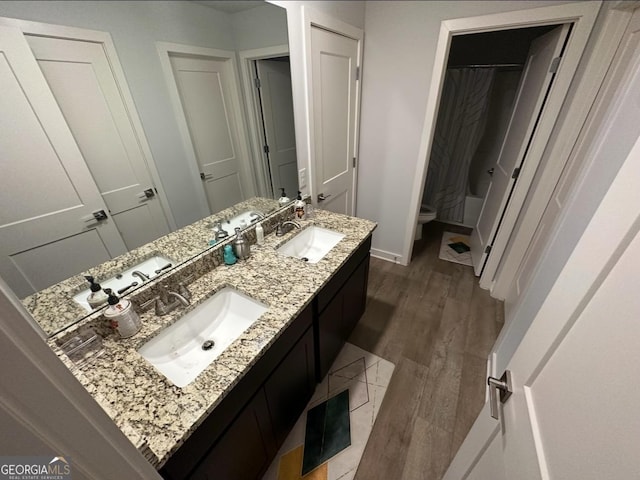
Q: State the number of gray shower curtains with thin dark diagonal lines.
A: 1